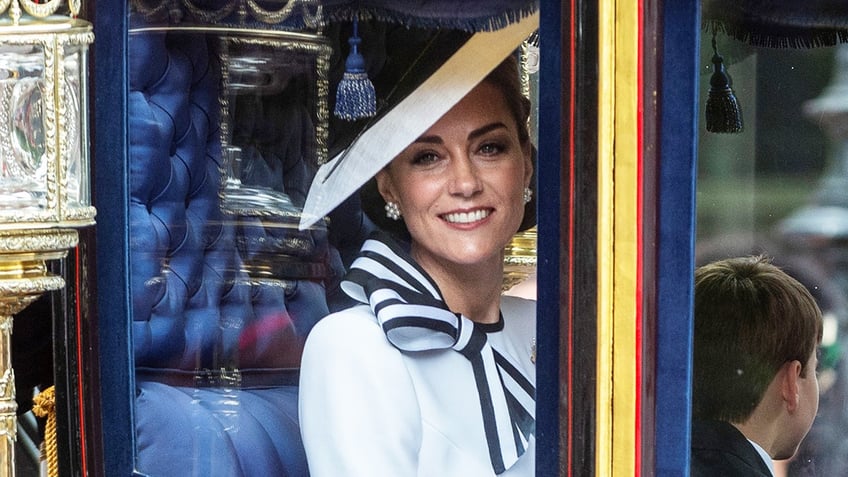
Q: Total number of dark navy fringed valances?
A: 2